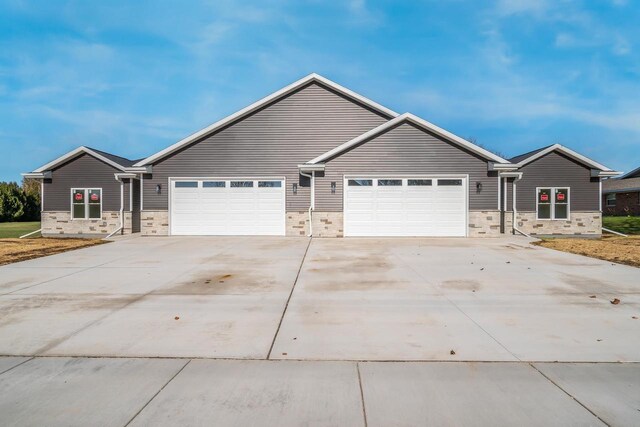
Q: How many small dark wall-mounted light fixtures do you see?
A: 4